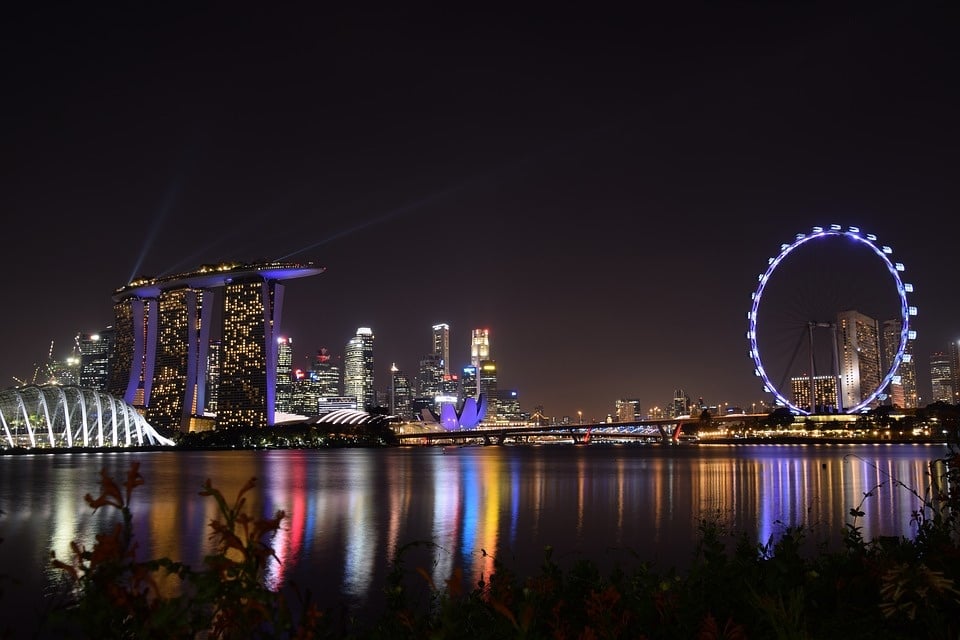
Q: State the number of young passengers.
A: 0